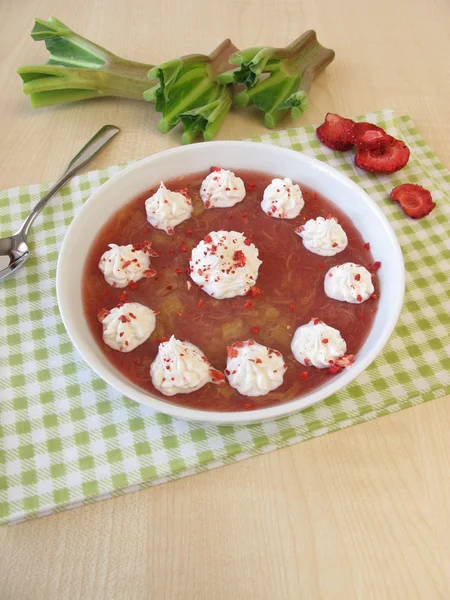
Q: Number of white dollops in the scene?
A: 11